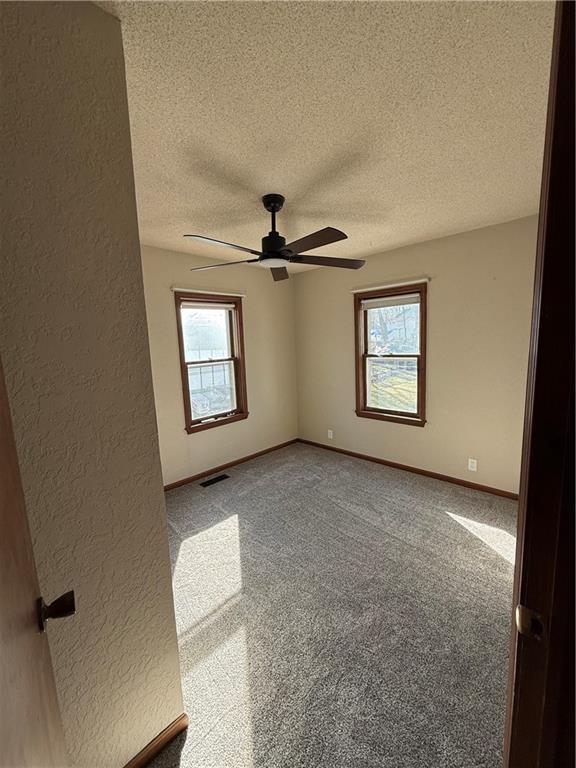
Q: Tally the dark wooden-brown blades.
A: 5